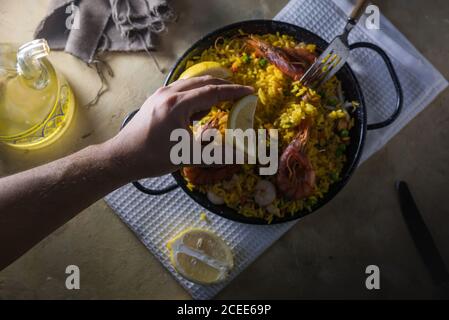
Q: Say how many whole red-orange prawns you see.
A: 3